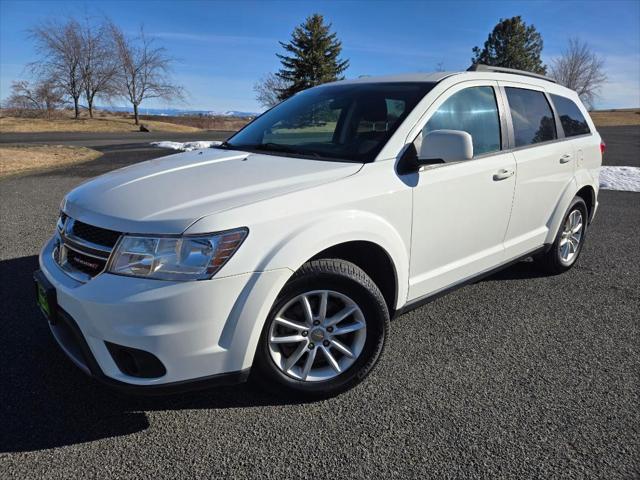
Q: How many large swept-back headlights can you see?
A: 1